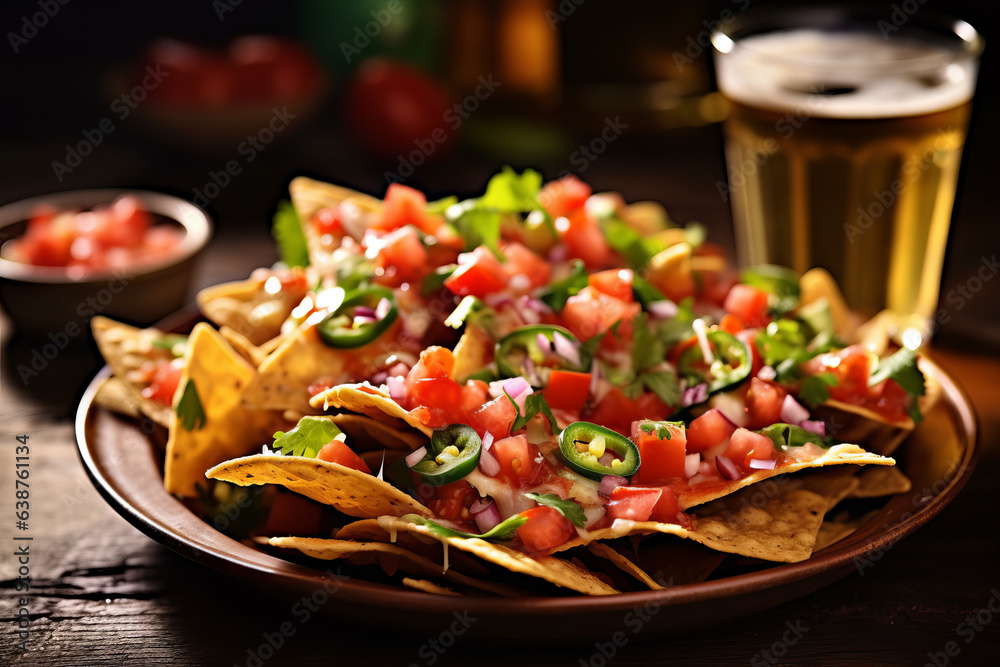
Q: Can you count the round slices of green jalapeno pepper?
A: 5